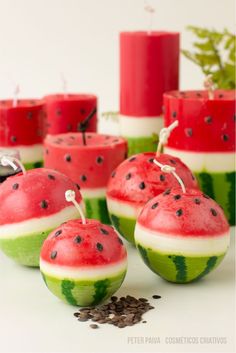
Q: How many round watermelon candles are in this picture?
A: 4